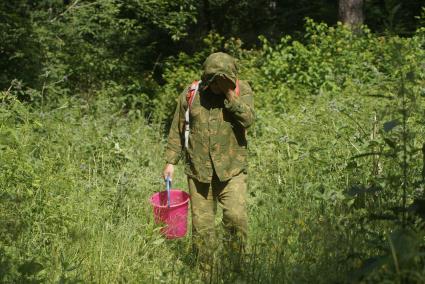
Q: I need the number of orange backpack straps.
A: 2